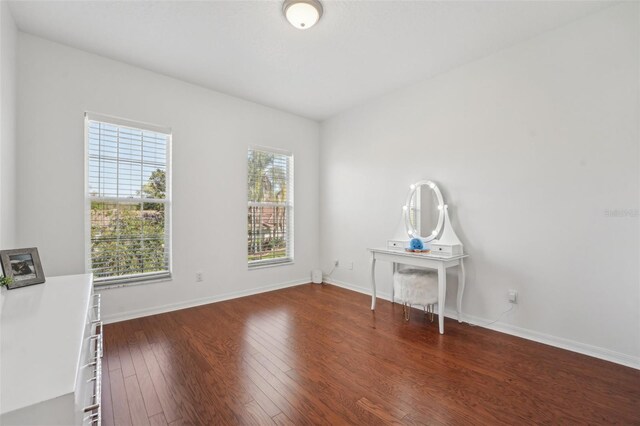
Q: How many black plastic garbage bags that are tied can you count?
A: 0